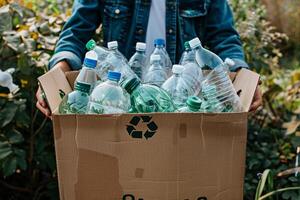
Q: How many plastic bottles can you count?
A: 14